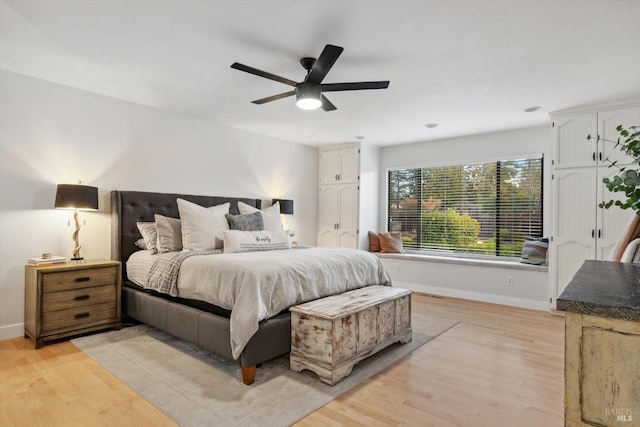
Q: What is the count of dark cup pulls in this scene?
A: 3